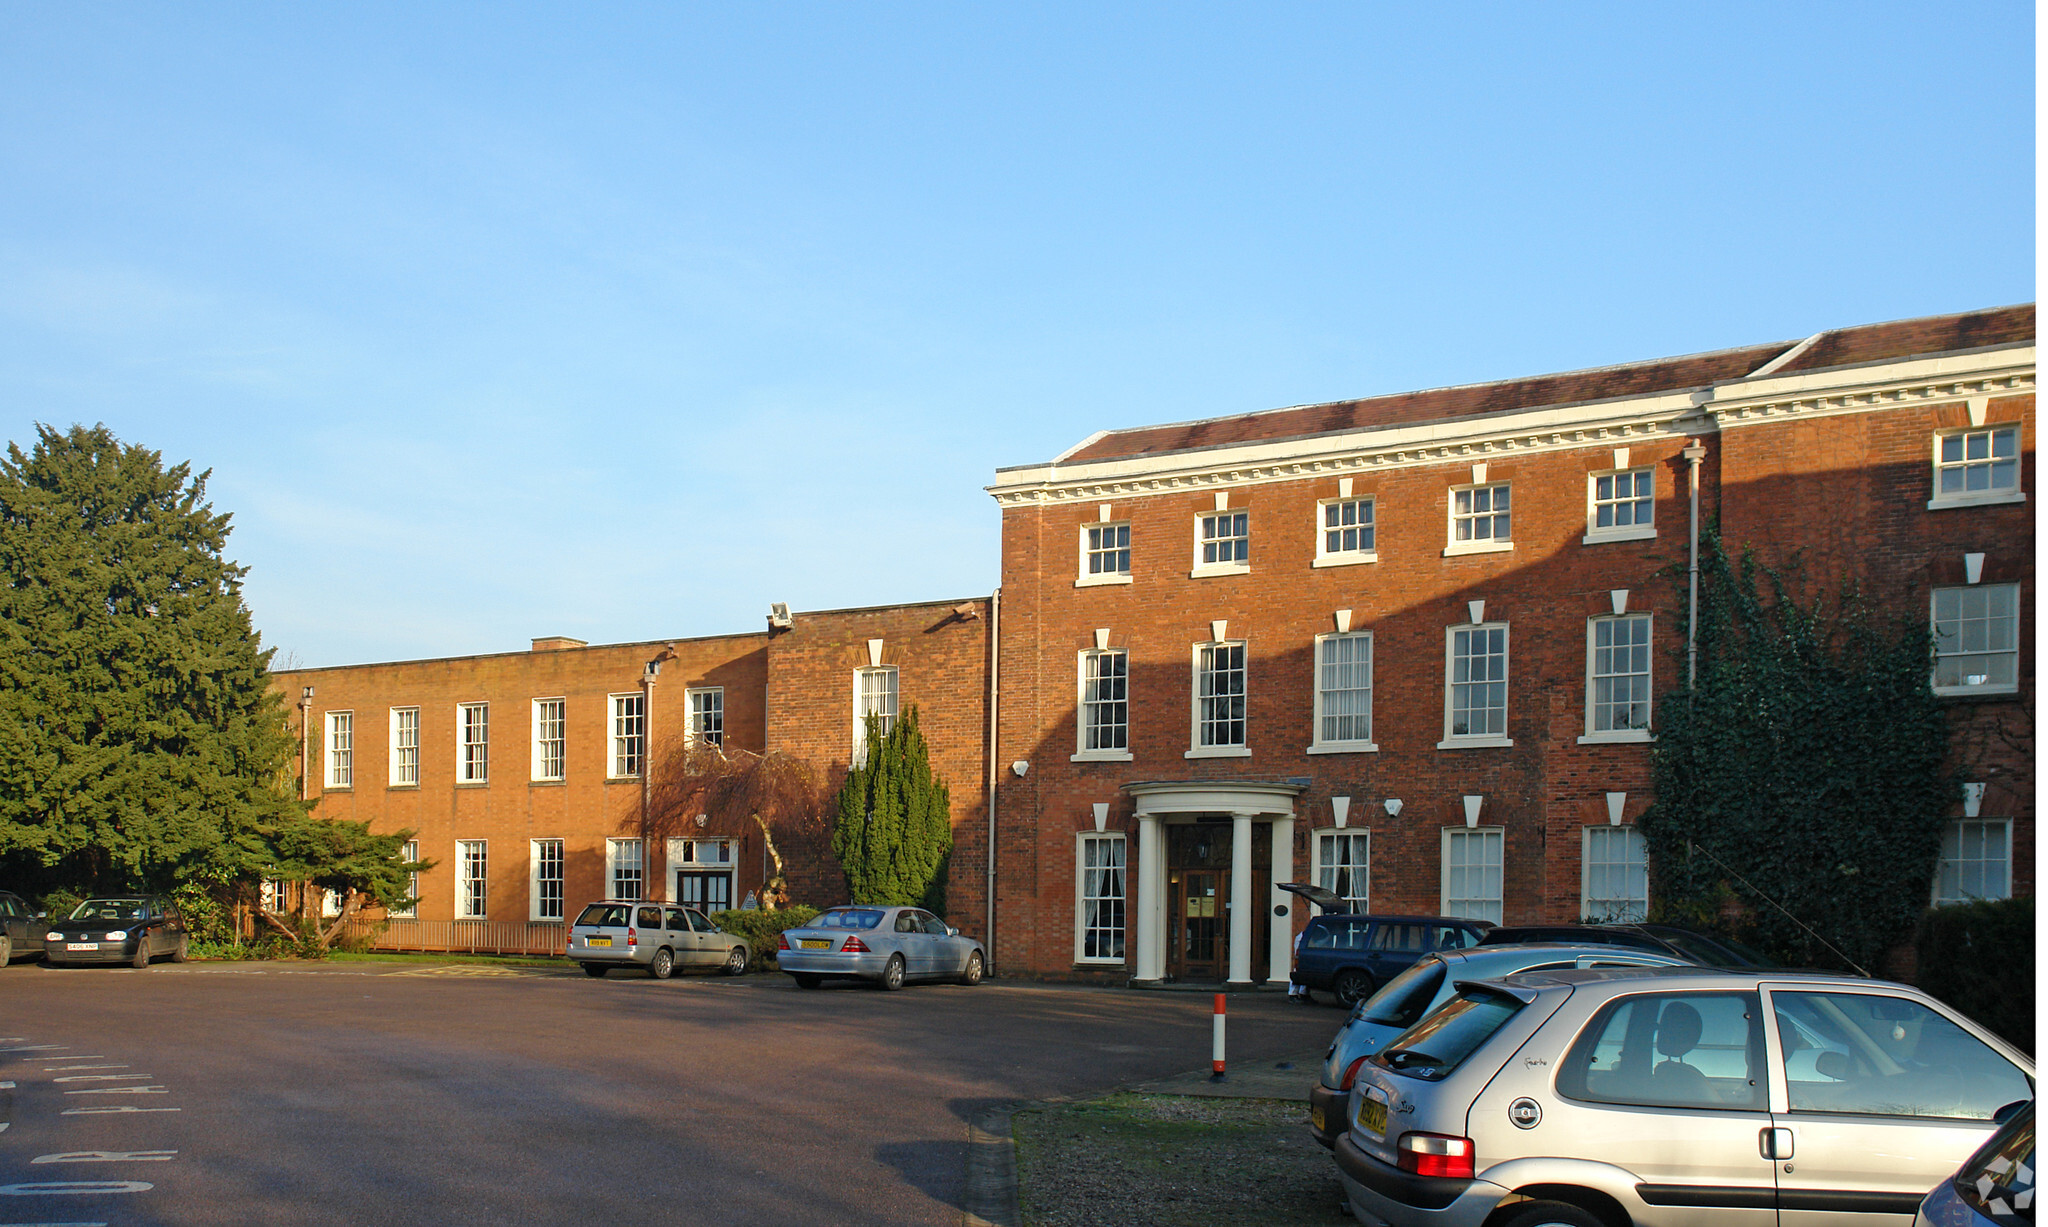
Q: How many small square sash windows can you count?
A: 6